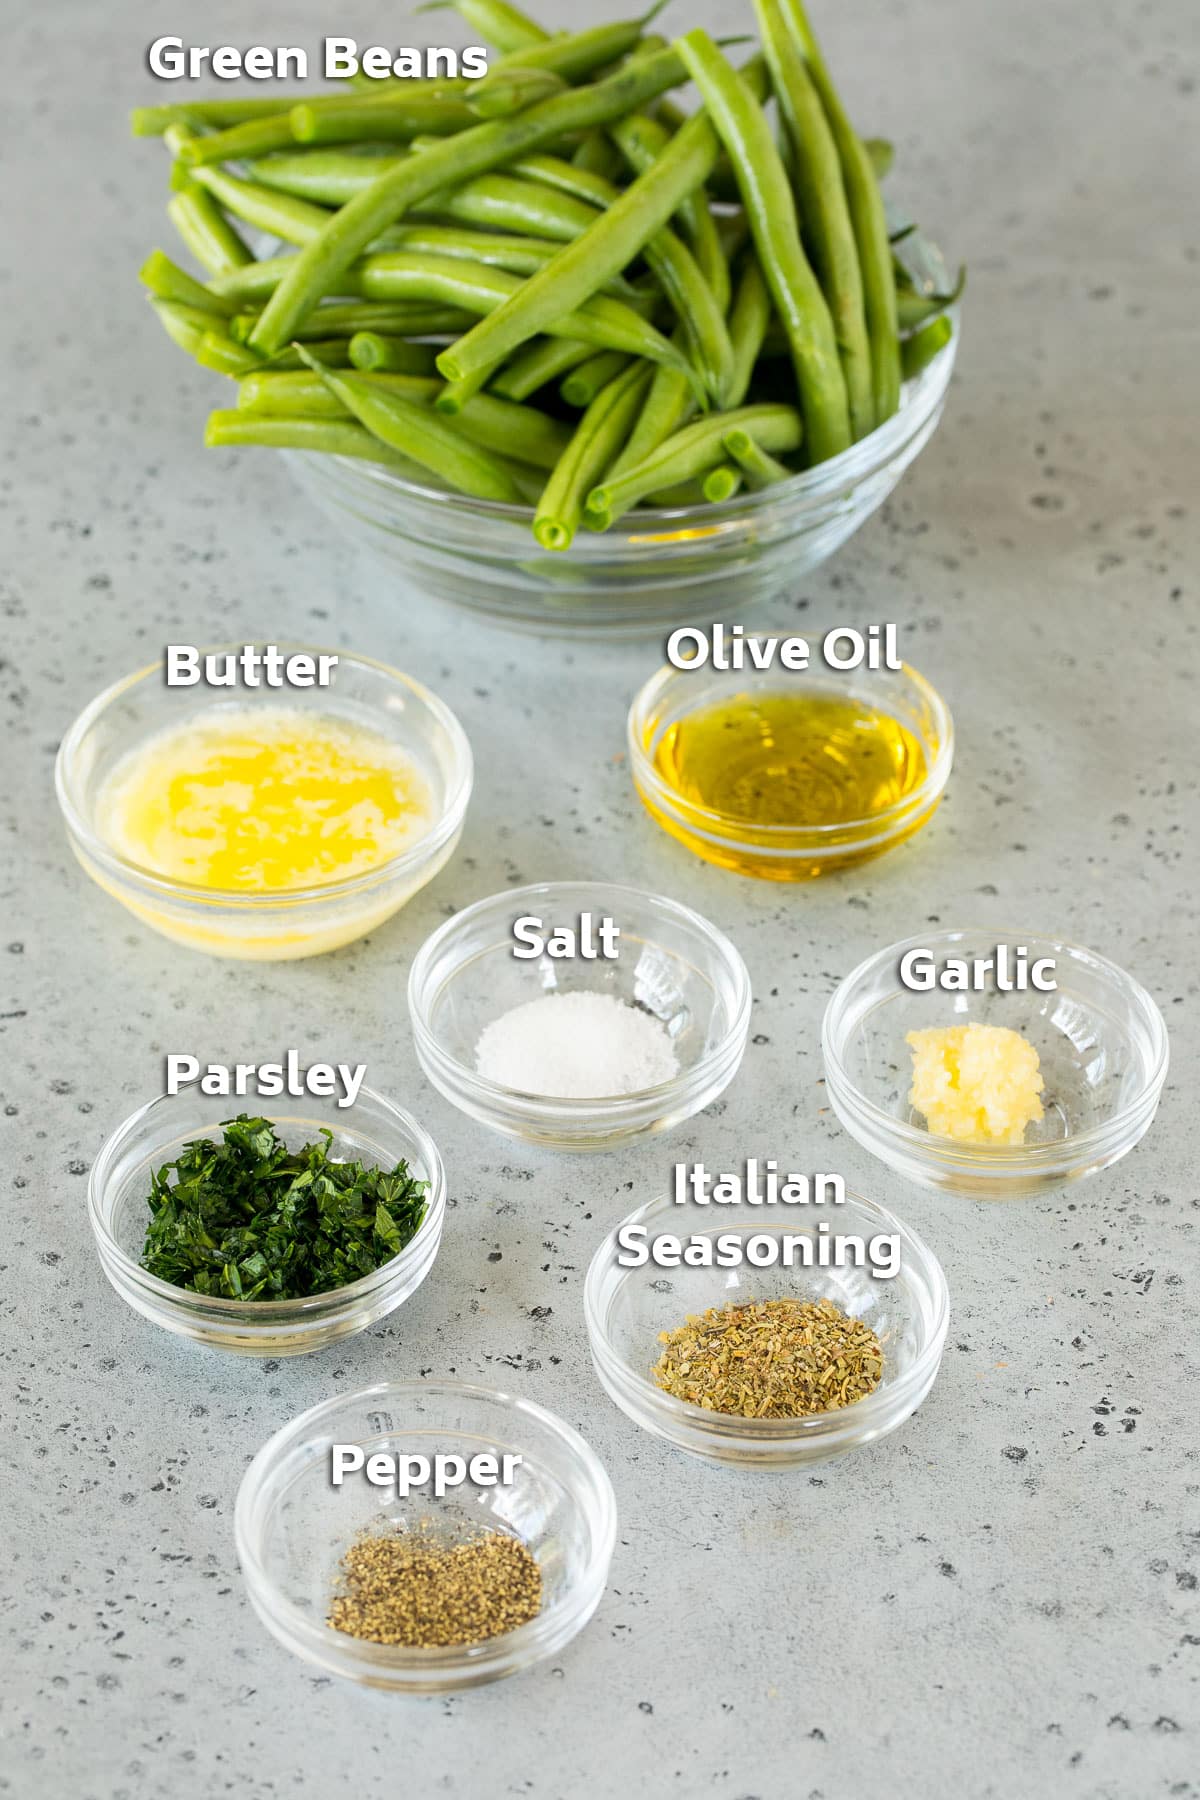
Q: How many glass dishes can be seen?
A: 8